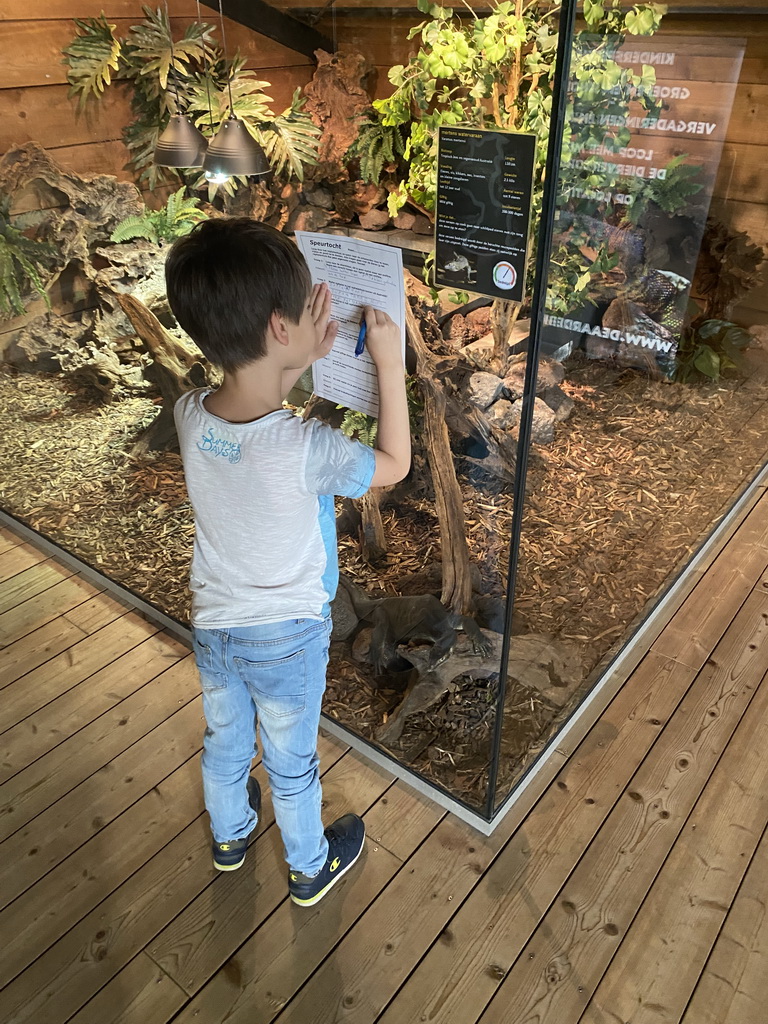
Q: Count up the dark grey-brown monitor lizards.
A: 1